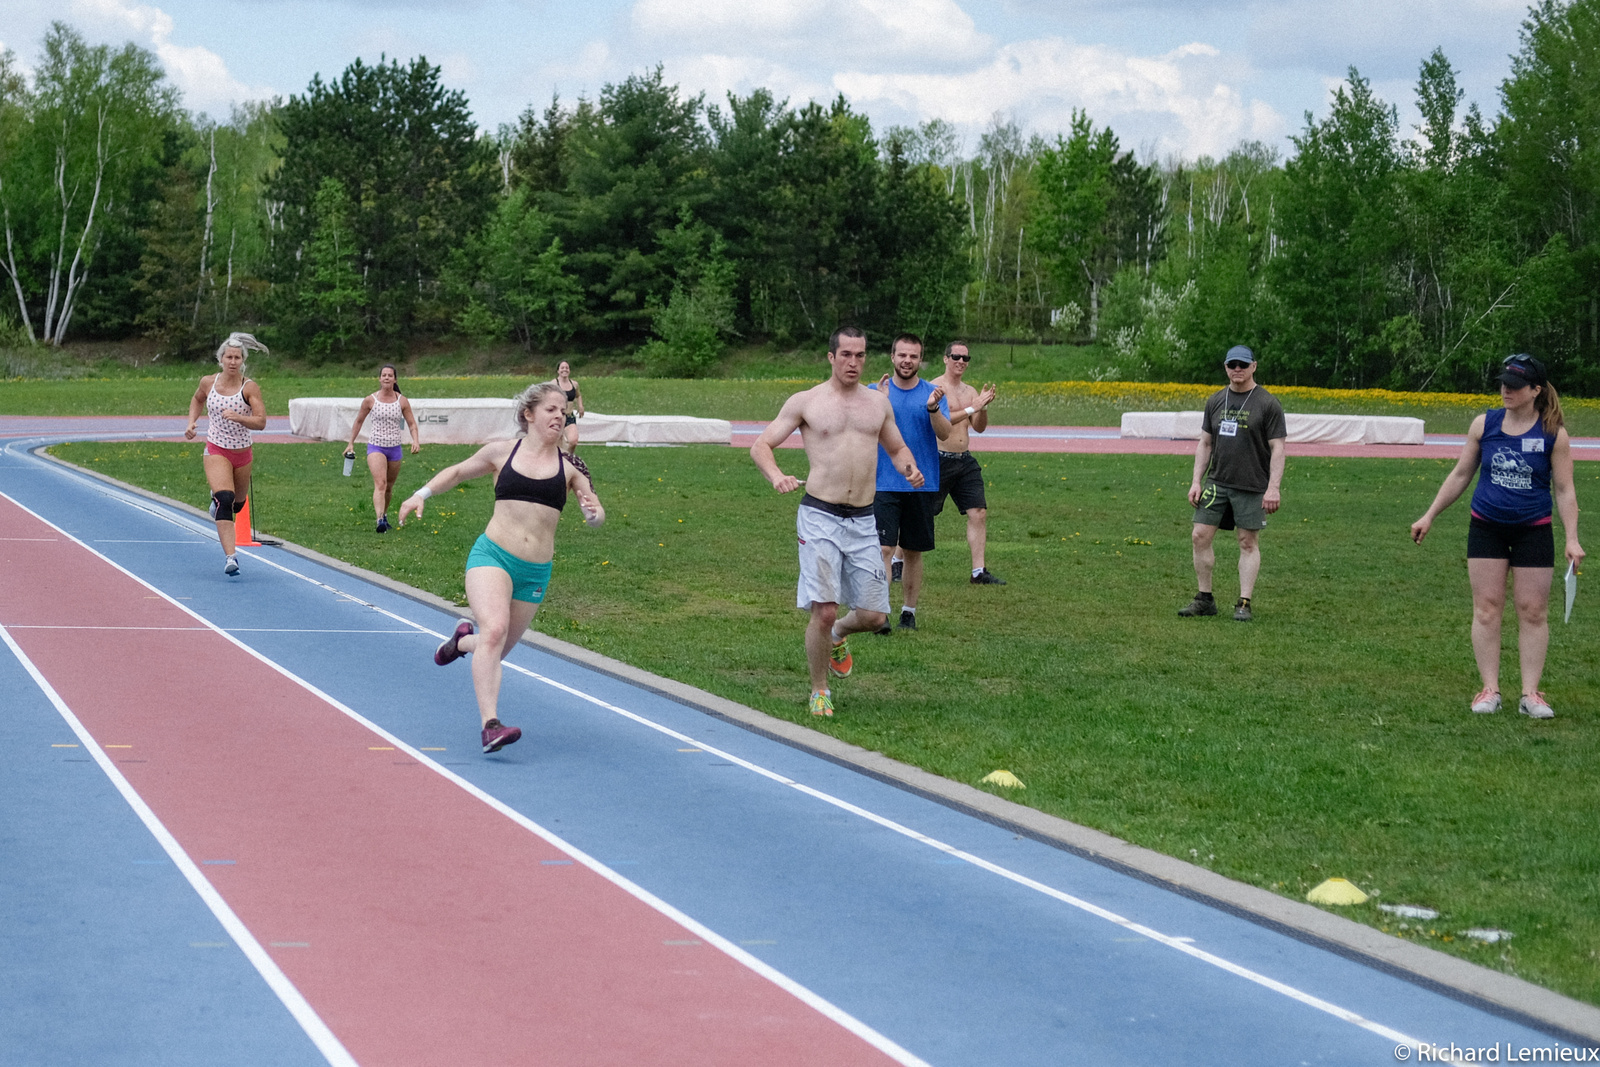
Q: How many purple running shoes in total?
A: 2